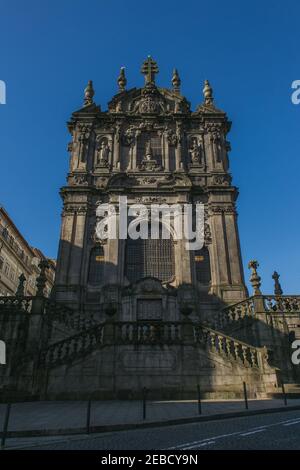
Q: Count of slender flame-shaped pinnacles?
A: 4